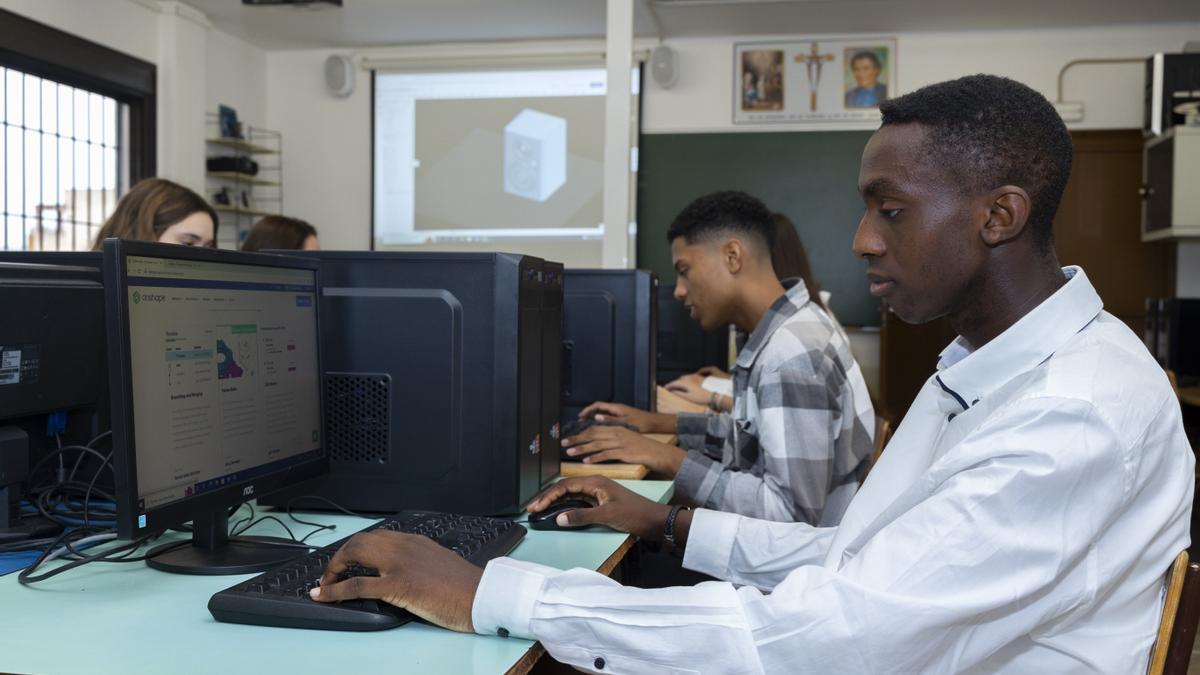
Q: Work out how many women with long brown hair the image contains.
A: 3